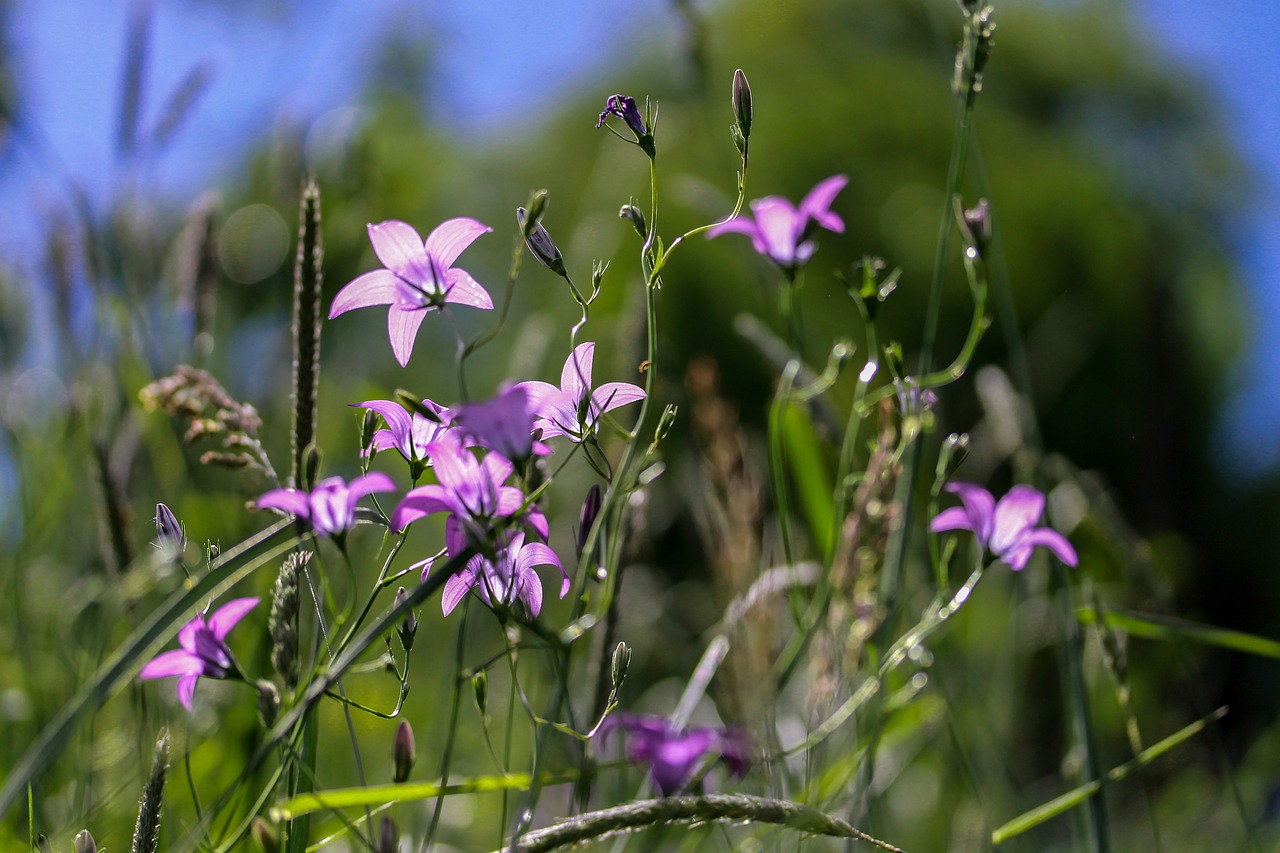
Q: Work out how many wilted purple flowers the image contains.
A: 1